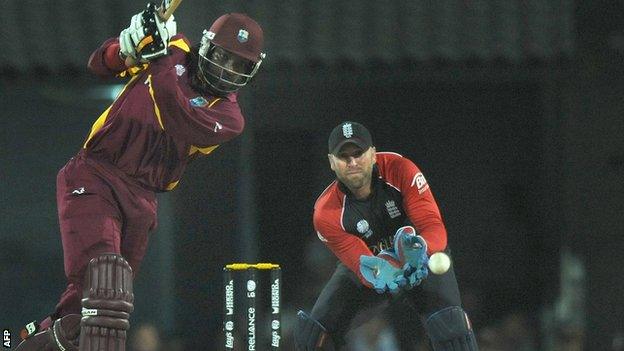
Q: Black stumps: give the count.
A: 3